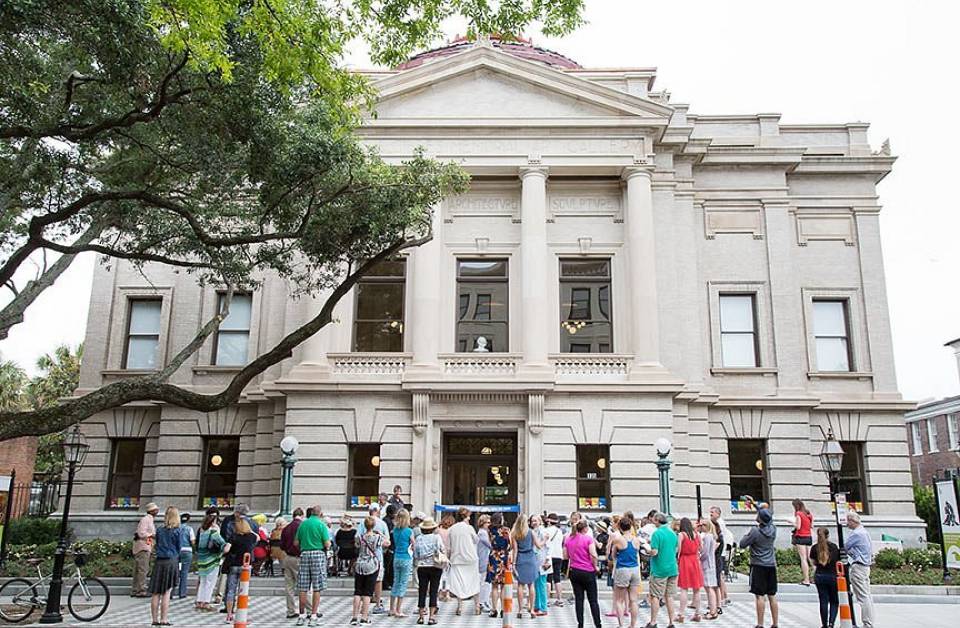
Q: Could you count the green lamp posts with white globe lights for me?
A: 2